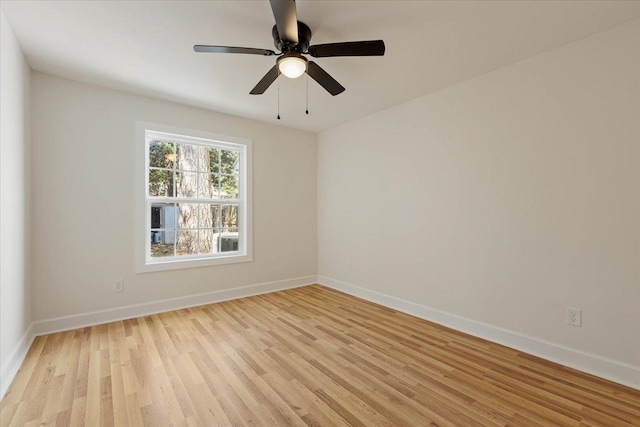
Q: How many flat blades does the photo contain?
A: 5